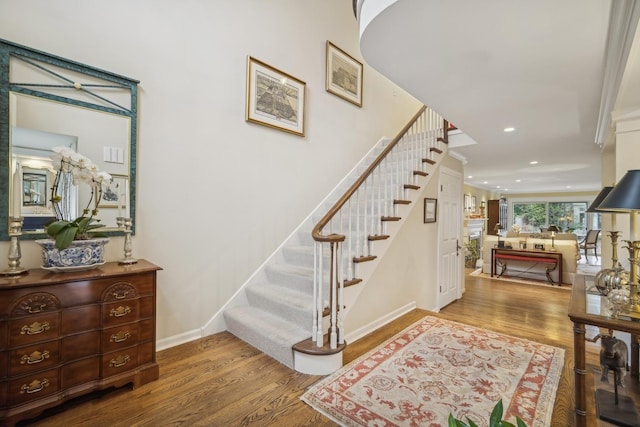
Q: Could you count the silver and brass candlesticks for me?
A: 2